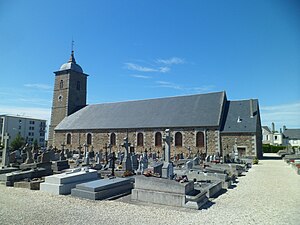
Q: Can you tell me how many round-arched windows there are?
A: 7